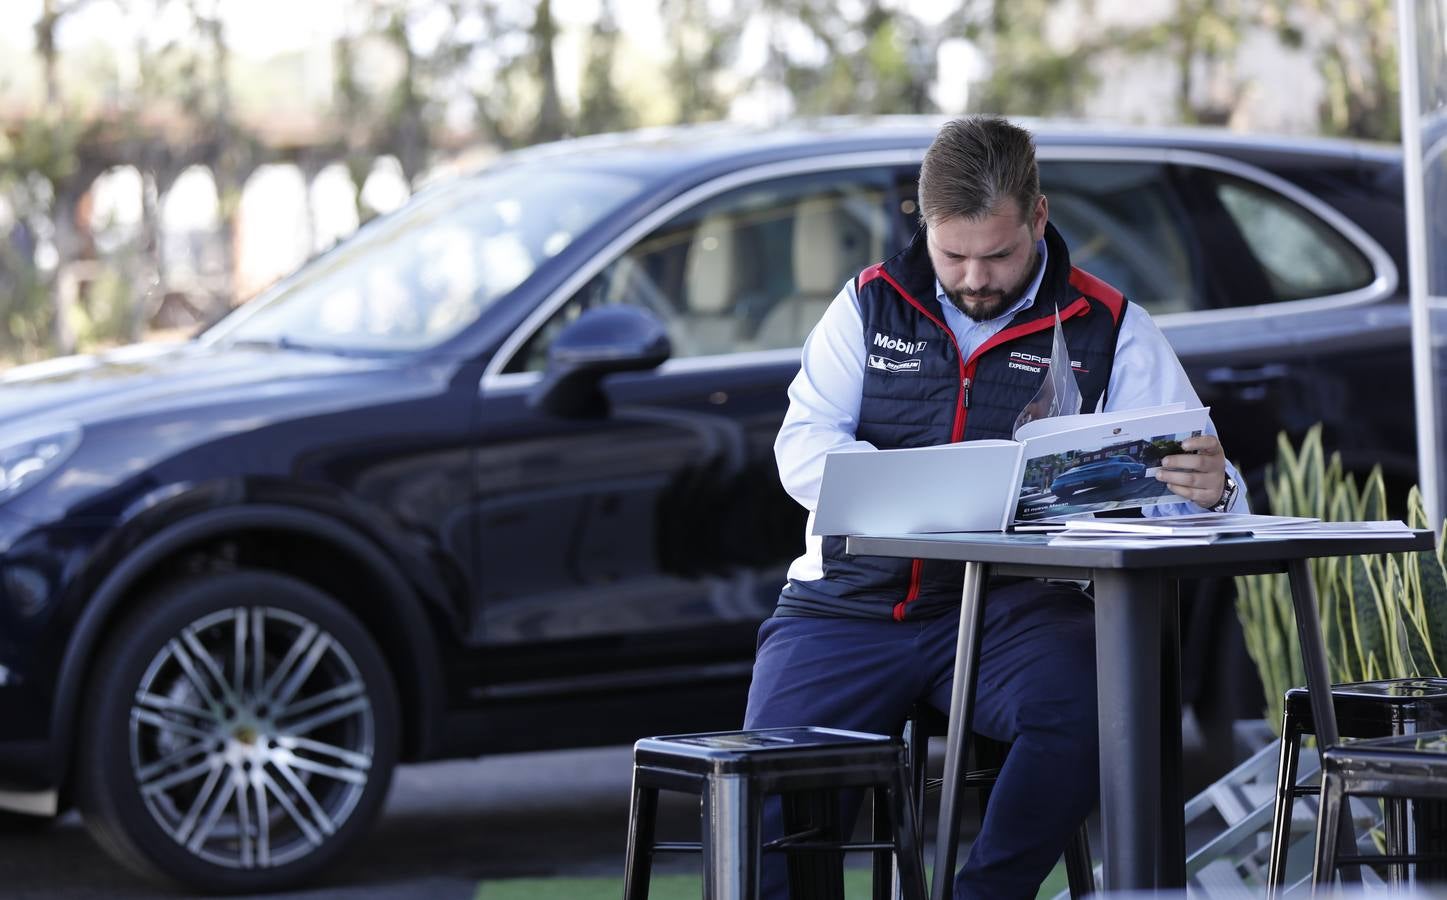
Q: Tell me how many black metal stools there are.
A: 4